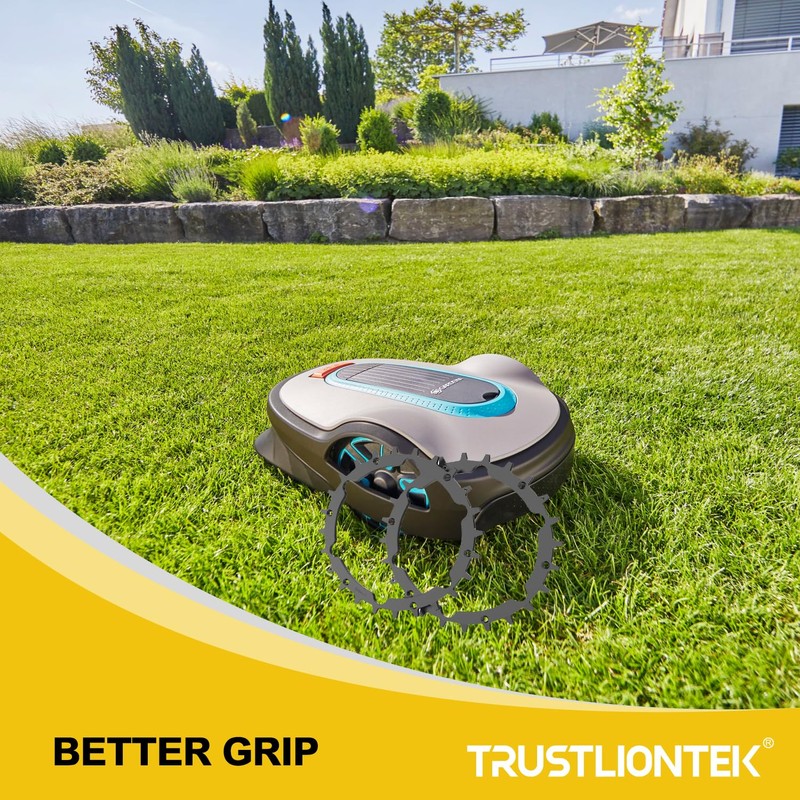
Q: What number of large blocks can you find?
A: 9